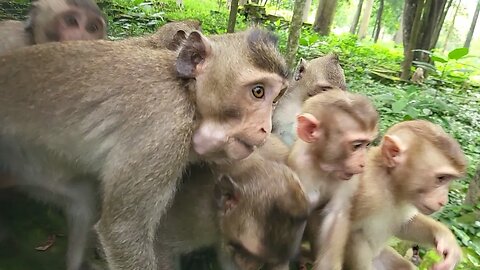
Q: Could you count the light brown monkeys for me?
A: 2